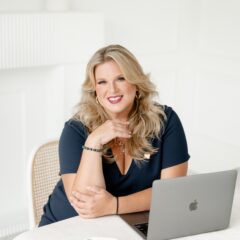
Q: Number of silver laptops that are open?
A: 1